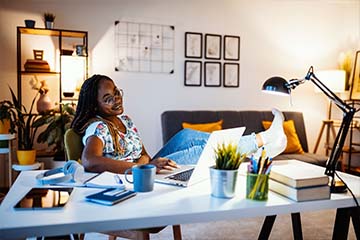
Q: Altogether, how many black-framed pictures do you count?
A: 6